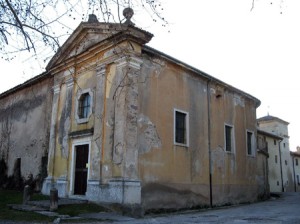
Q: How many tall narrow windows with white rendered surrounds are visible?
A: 3